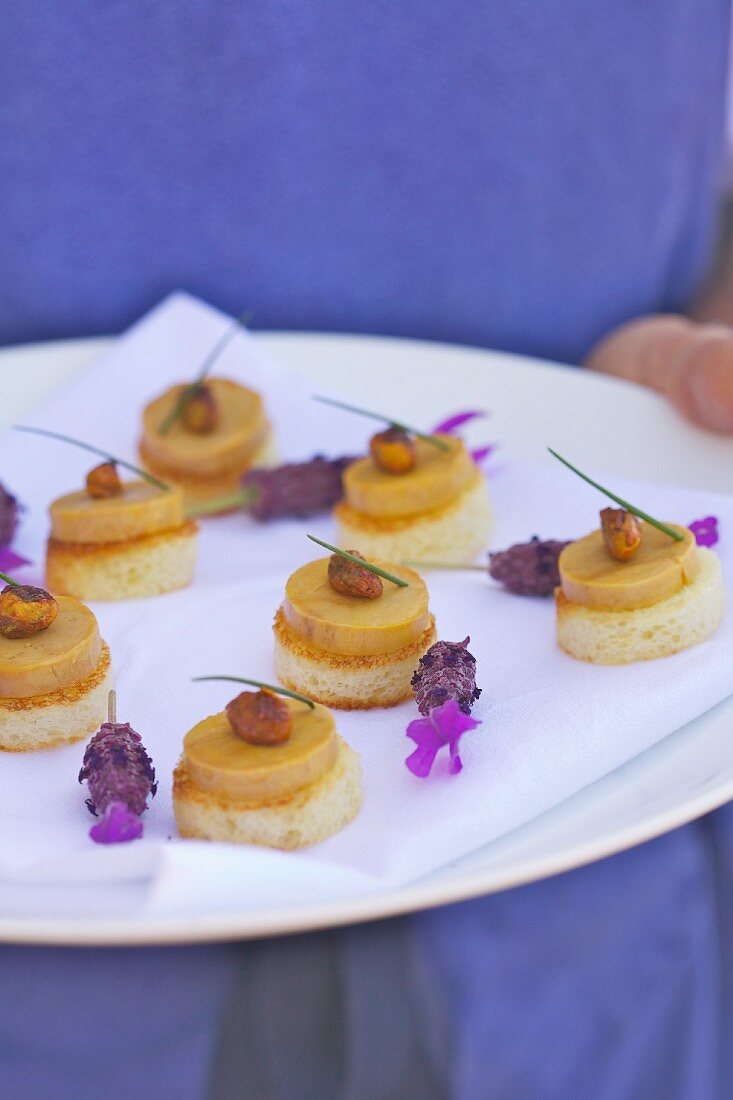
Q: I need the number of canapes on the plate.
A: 7